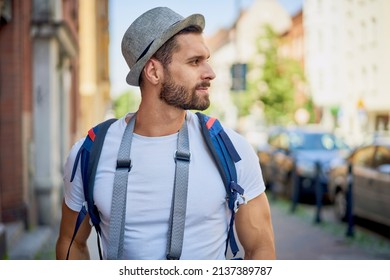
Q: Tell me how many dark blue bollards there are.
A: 3